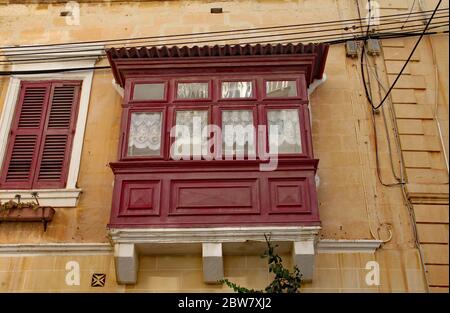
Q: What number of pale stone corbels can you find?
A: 3